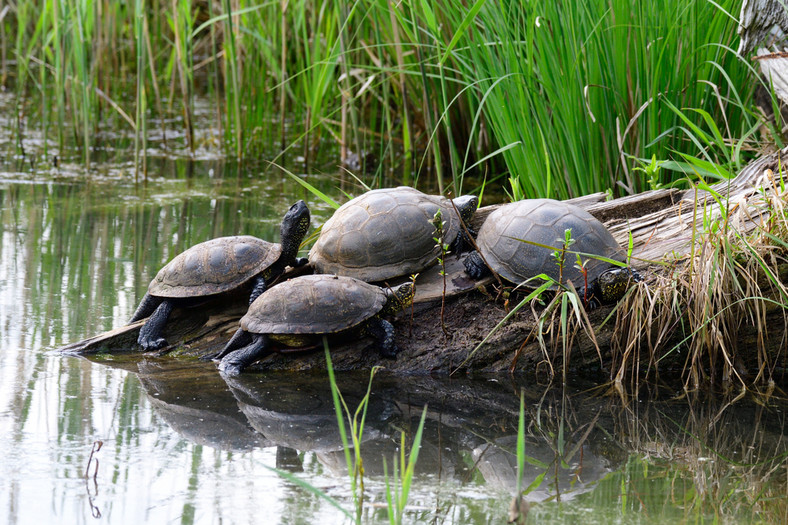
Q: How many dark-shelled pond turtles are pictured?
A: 4